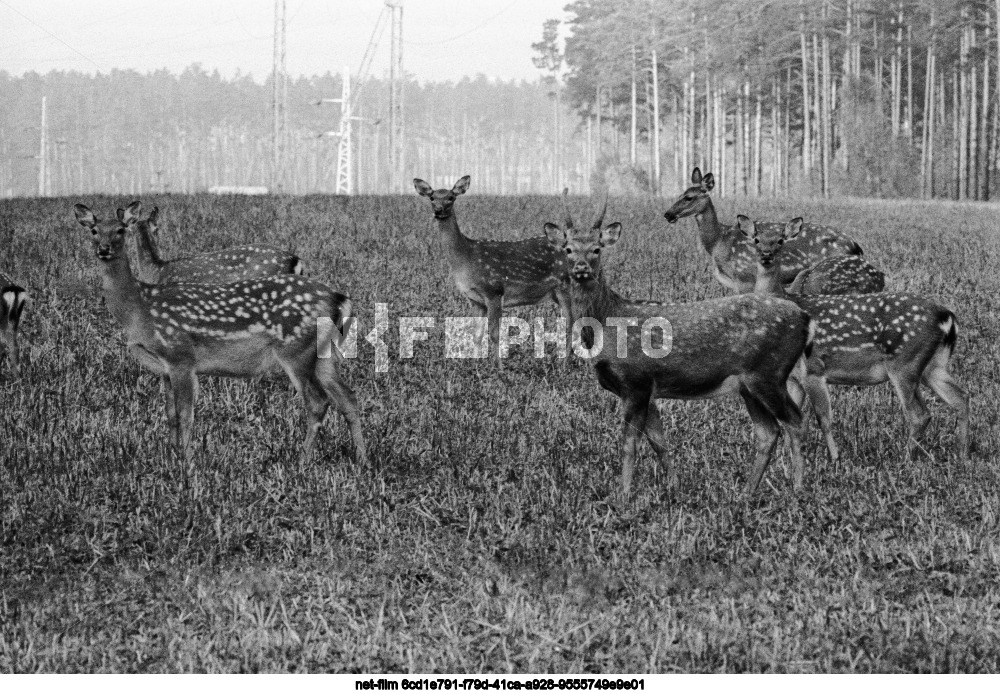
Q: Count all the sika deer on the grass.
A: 8